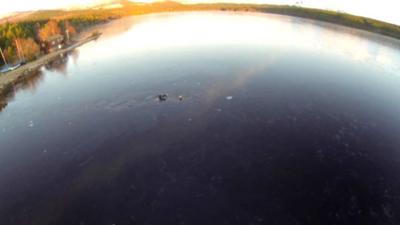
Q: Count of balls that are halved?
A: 0